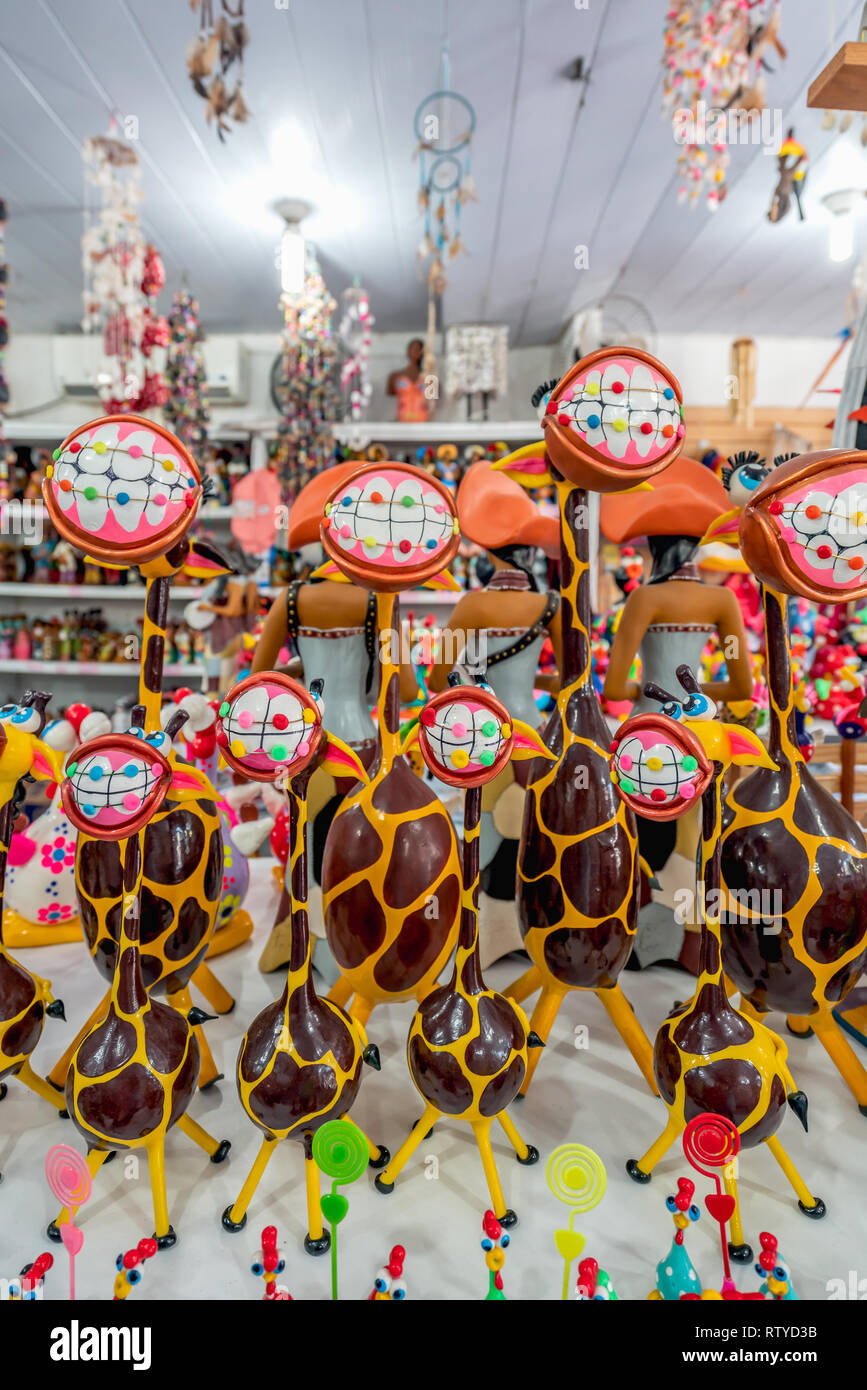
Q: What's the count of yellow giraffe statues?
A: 9